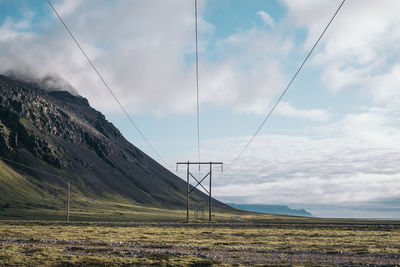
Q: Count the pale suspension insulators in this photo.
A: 3